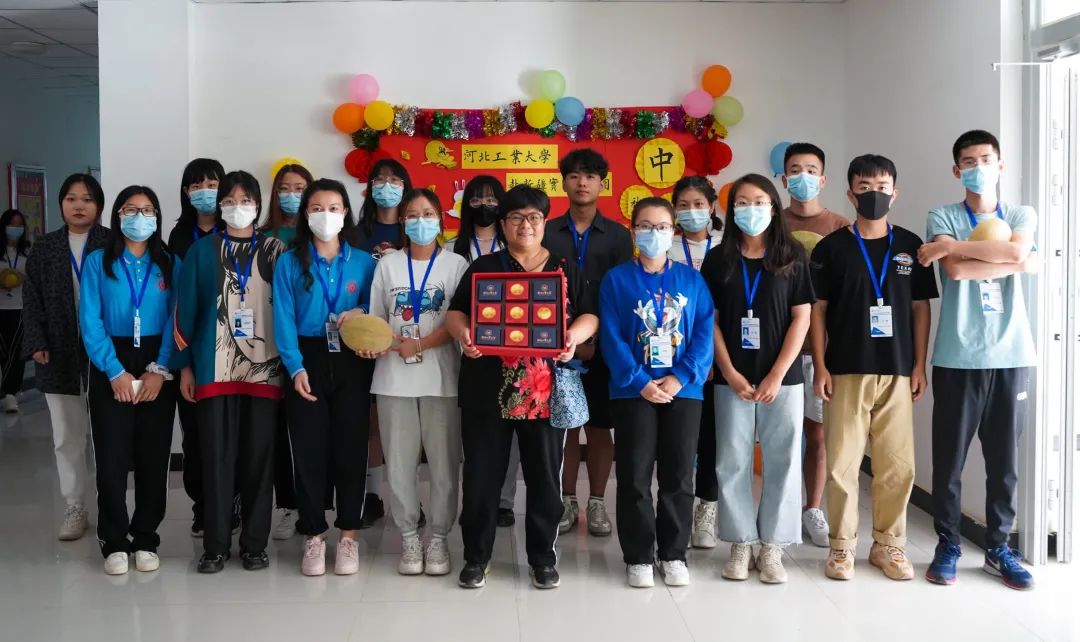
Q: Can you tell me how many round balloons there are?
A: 12